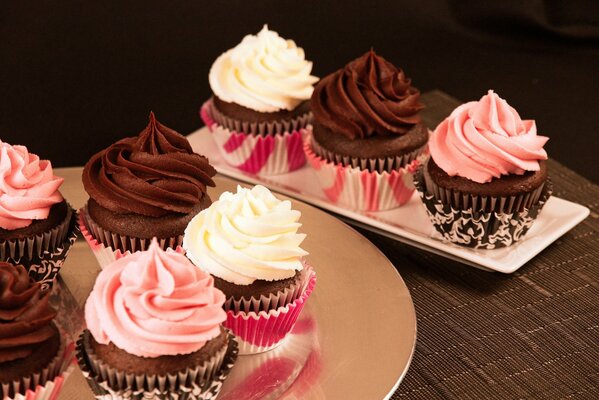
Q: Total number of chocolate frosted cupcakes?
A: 3